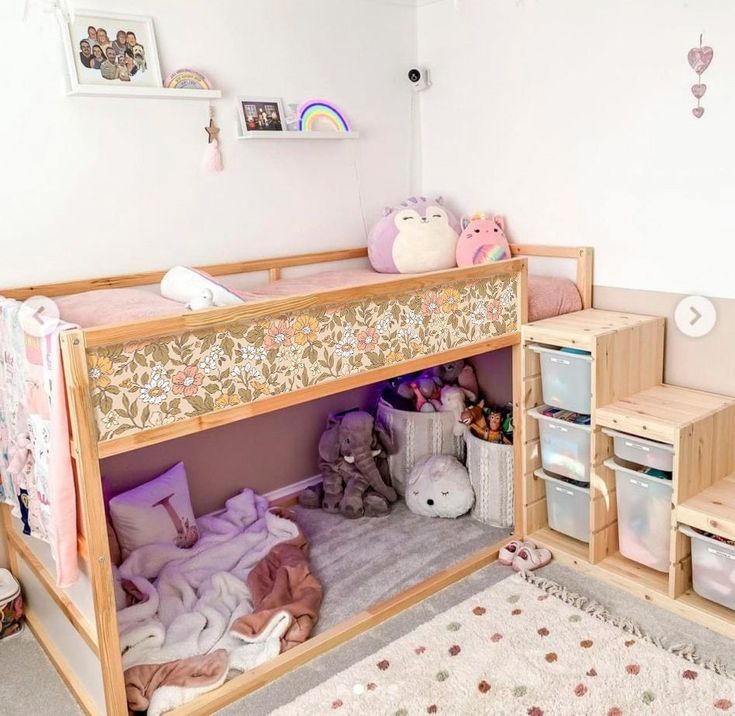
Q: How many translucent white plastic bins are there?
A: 6